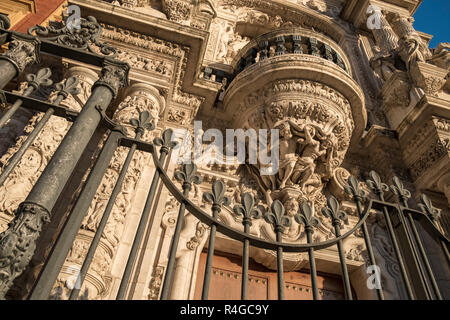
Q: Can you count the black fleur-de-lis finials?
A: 14